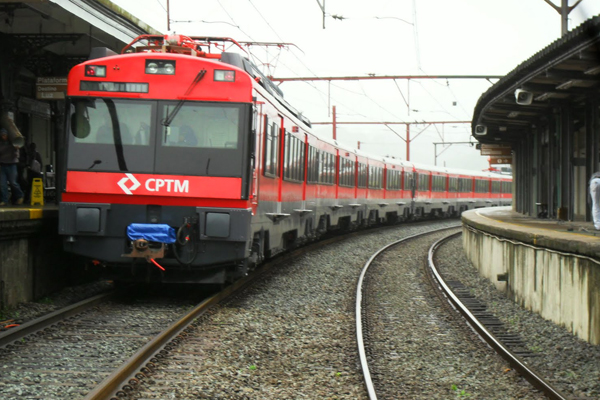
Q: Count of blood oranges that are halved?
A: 0